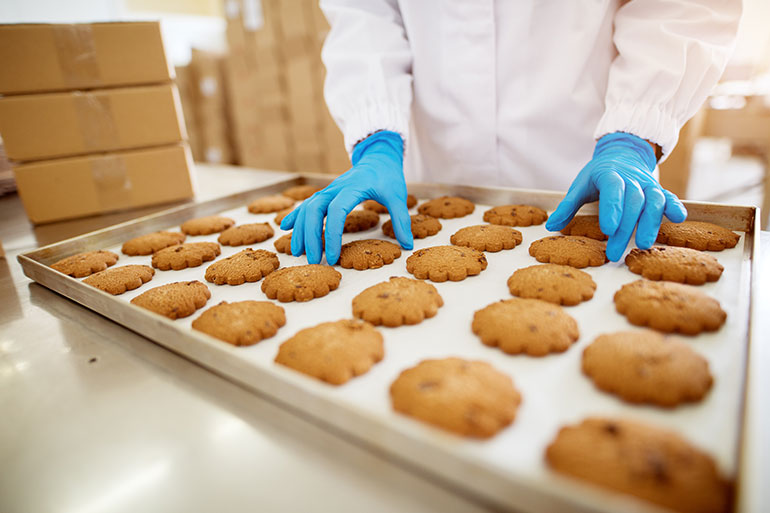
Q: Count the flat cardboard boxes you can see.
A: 3